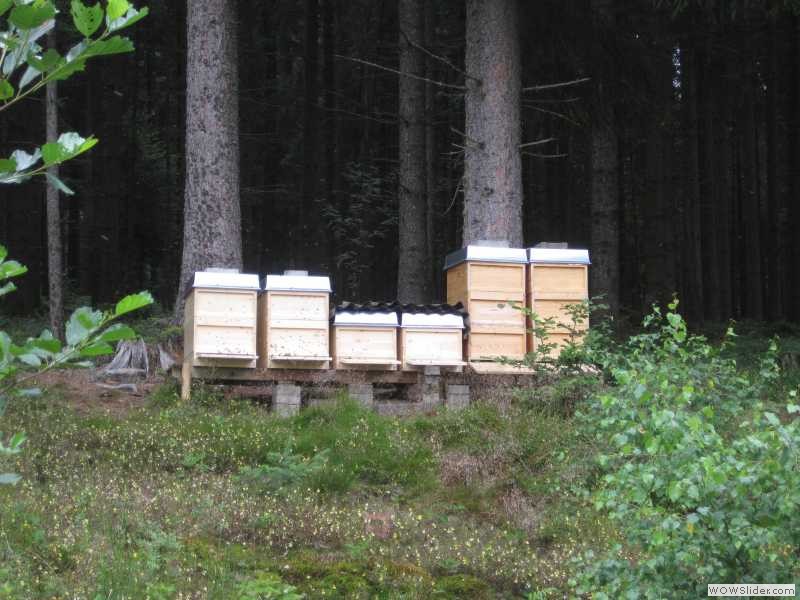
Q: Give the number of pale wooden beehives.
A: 6